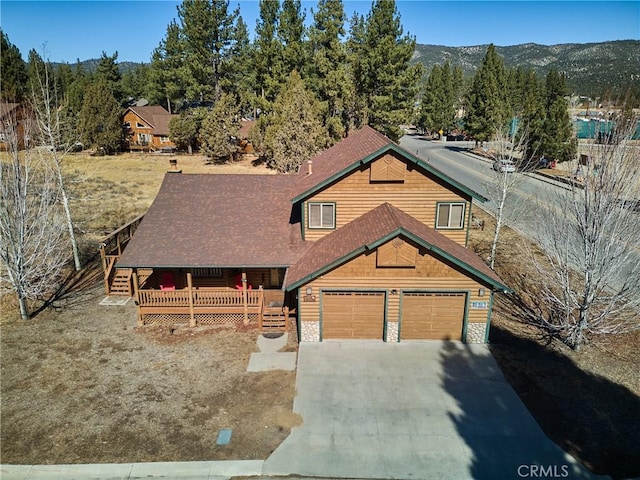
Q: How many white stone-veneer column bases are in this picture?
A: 3